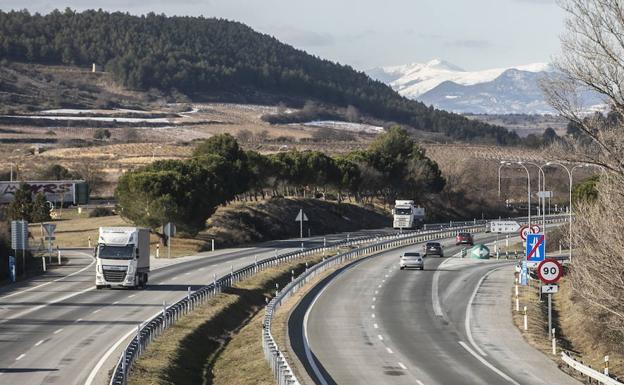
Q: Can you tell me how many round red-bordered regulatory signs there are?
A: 3